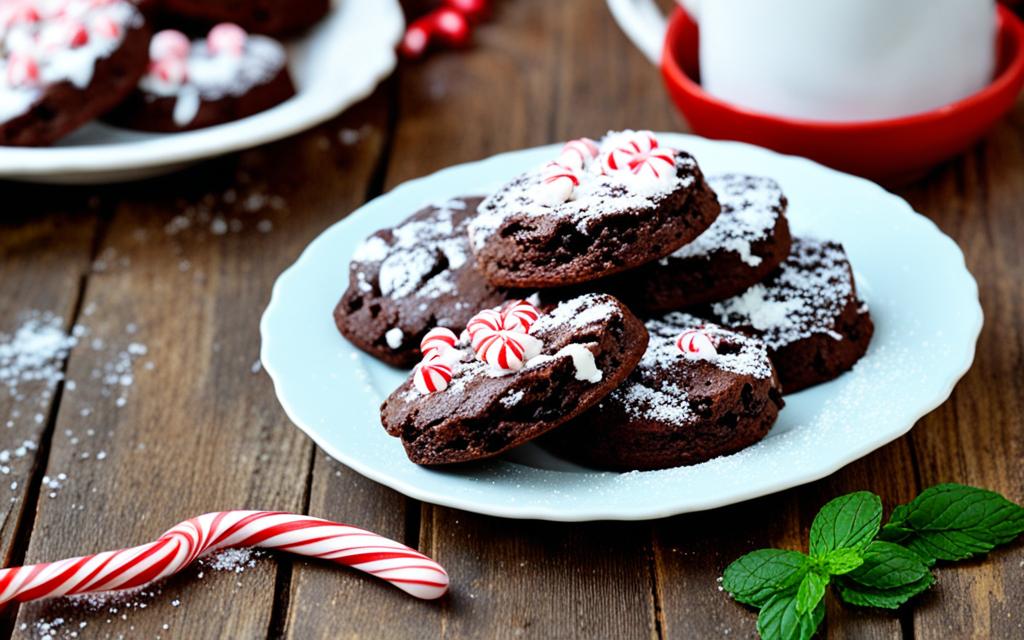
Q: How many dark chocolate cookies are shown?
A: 9